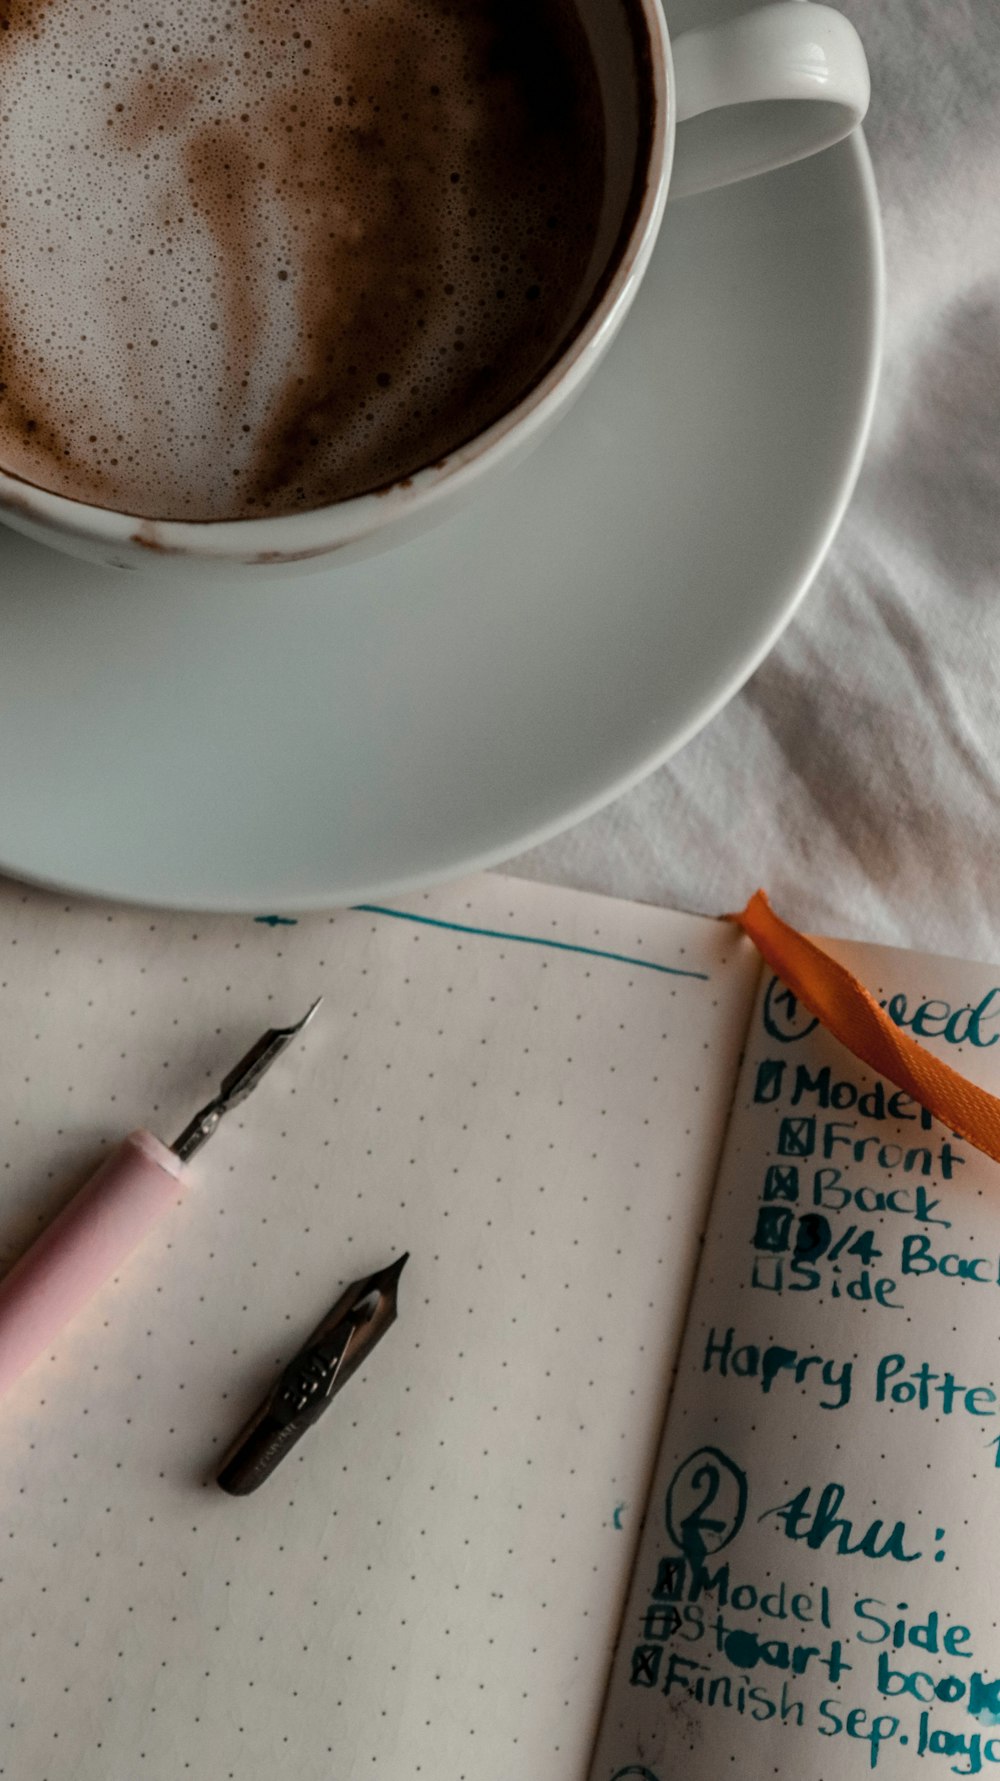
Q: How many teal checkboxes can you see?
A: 8